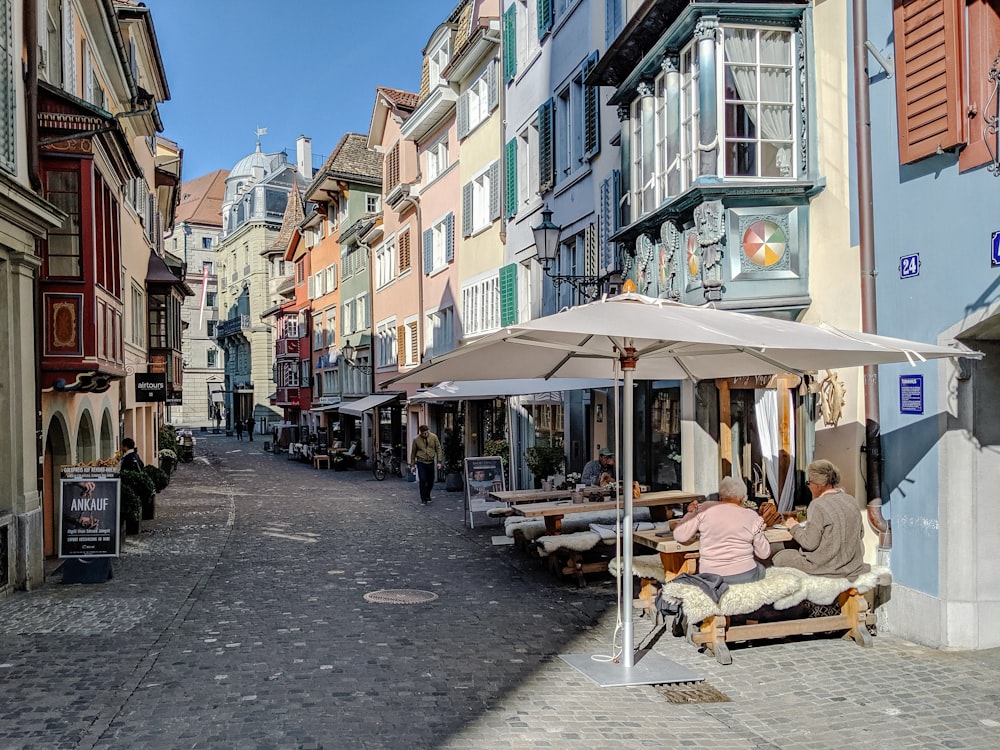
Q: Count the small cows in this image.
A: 0